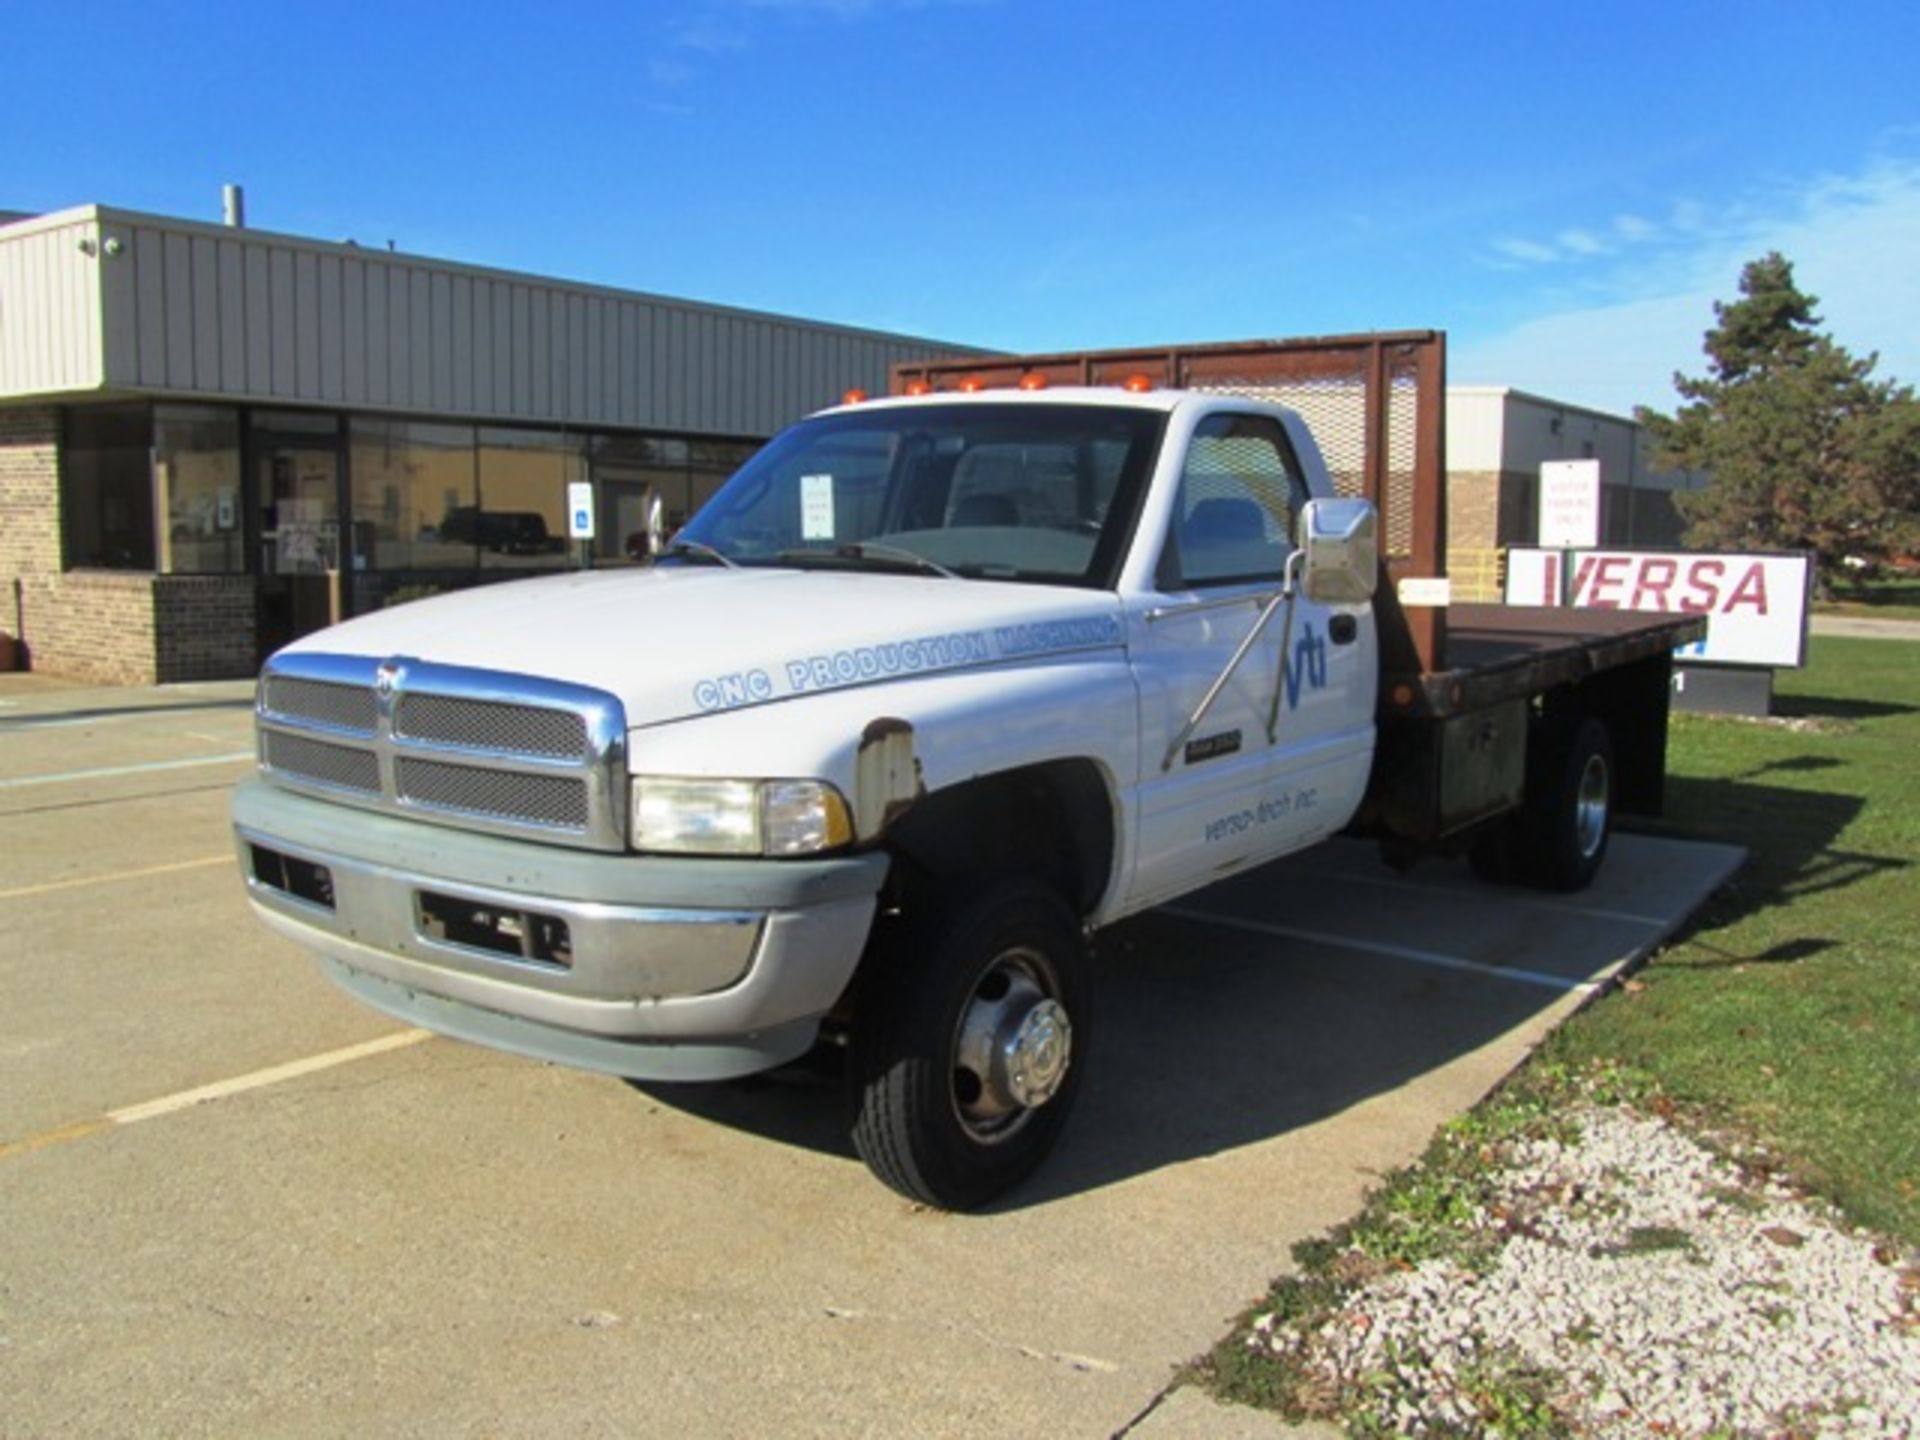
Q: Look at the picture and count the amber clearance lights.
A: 5